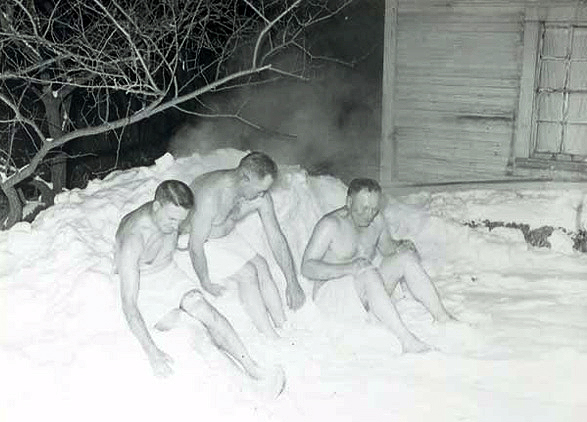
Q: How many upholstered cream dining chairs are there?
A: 0